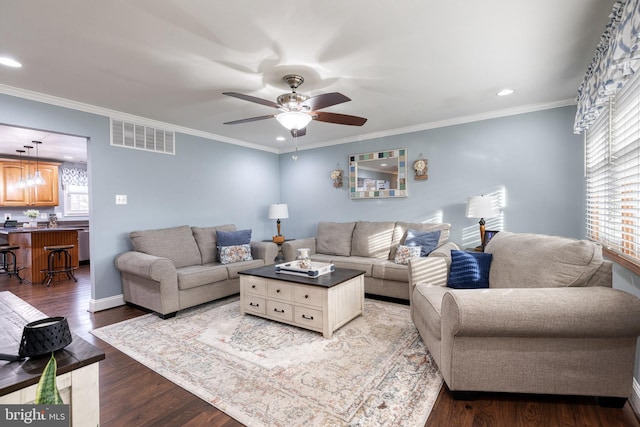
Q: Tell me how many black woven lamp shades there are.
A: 1